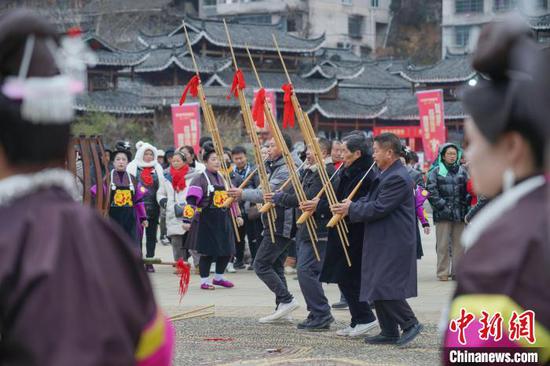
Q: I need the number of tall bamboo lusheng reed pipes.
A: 4